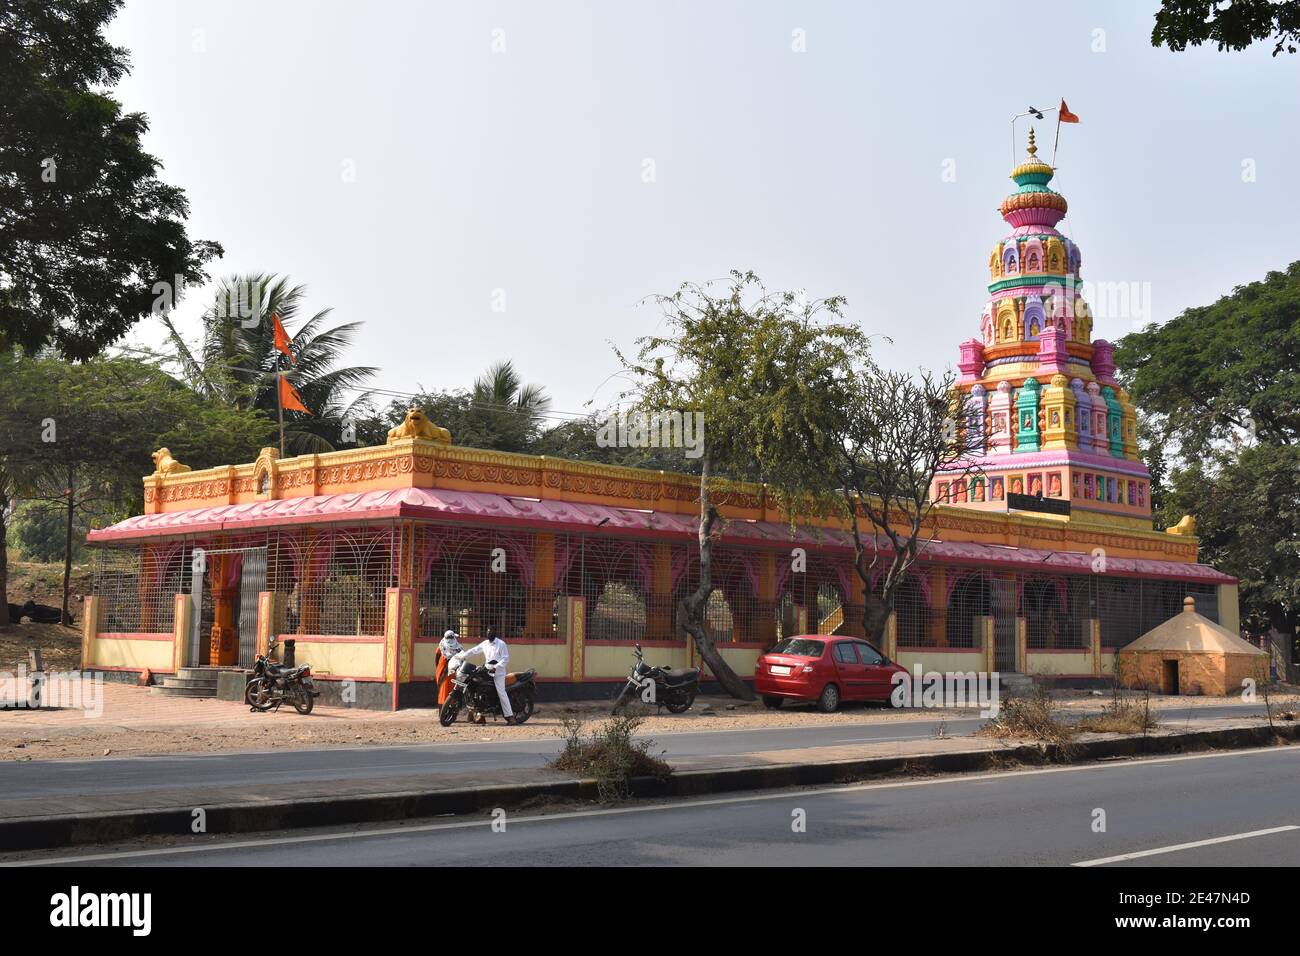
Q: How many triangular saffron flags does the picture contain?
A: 3